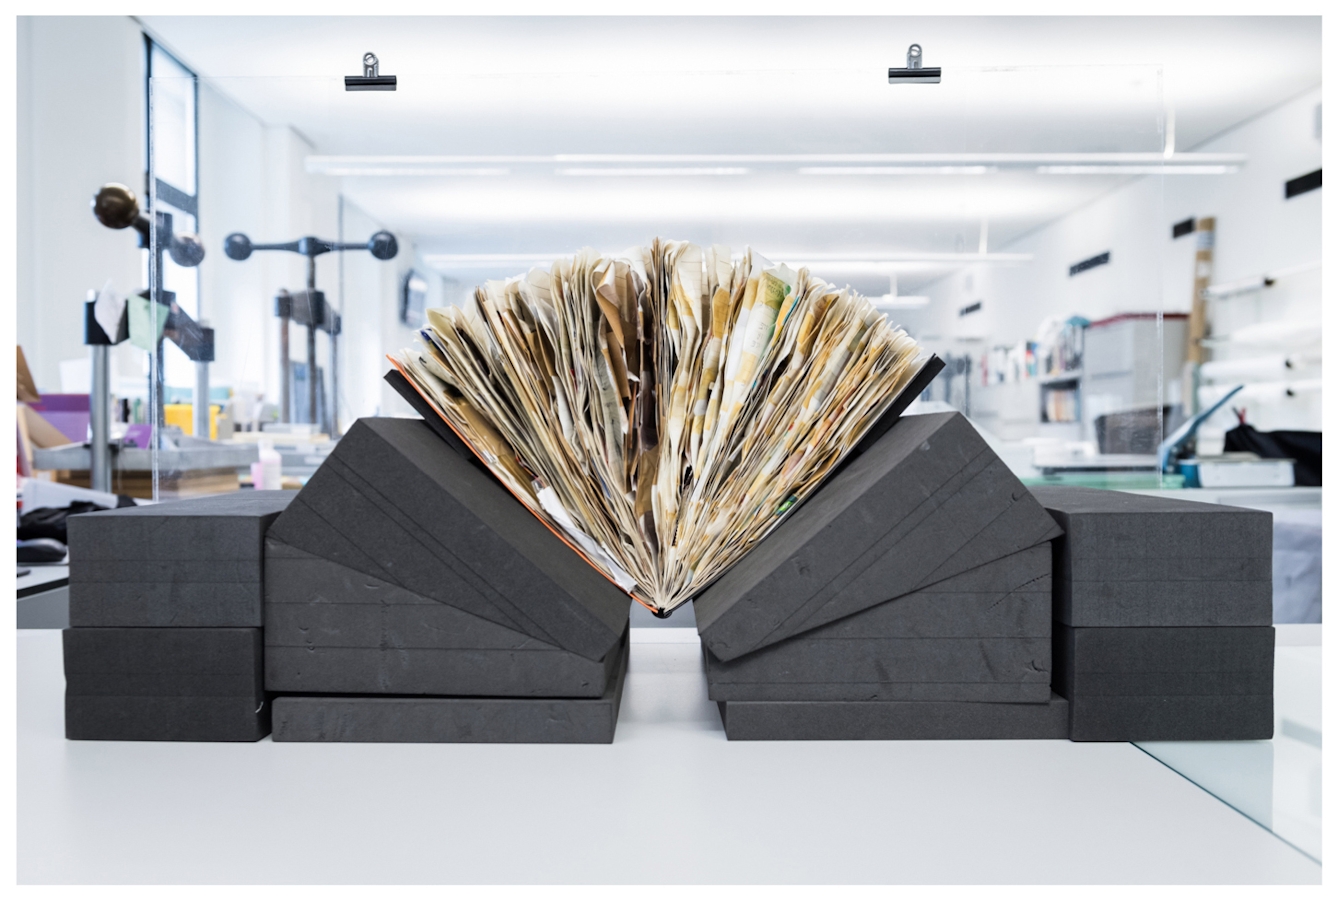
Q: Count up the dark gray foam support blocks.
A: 10